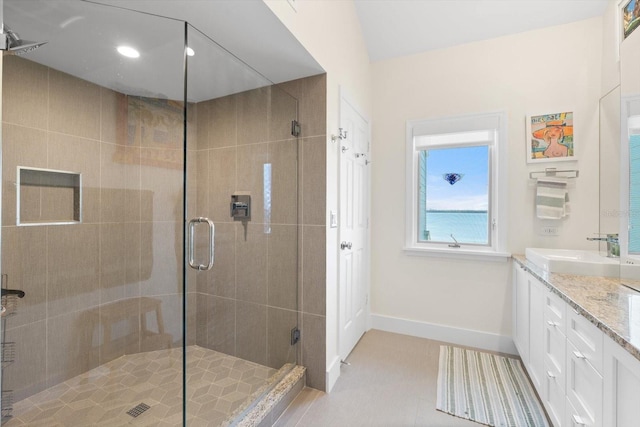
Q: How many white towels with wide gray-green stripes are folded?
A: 1